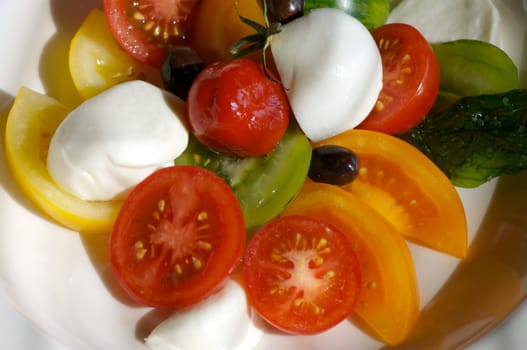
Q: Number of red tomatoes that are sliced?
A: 4